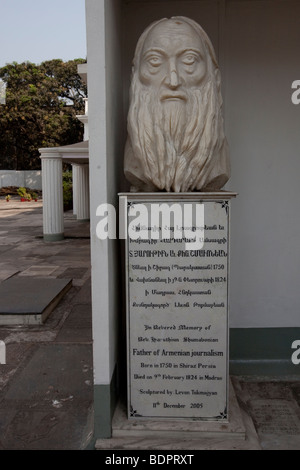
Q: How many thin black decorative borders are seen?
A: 1